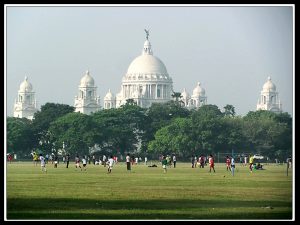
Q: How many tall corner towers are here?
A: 4